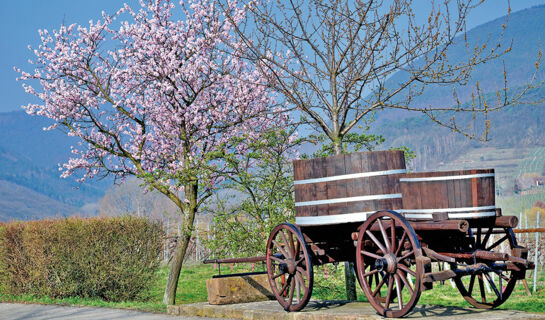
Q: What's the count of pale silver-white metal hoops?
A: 6